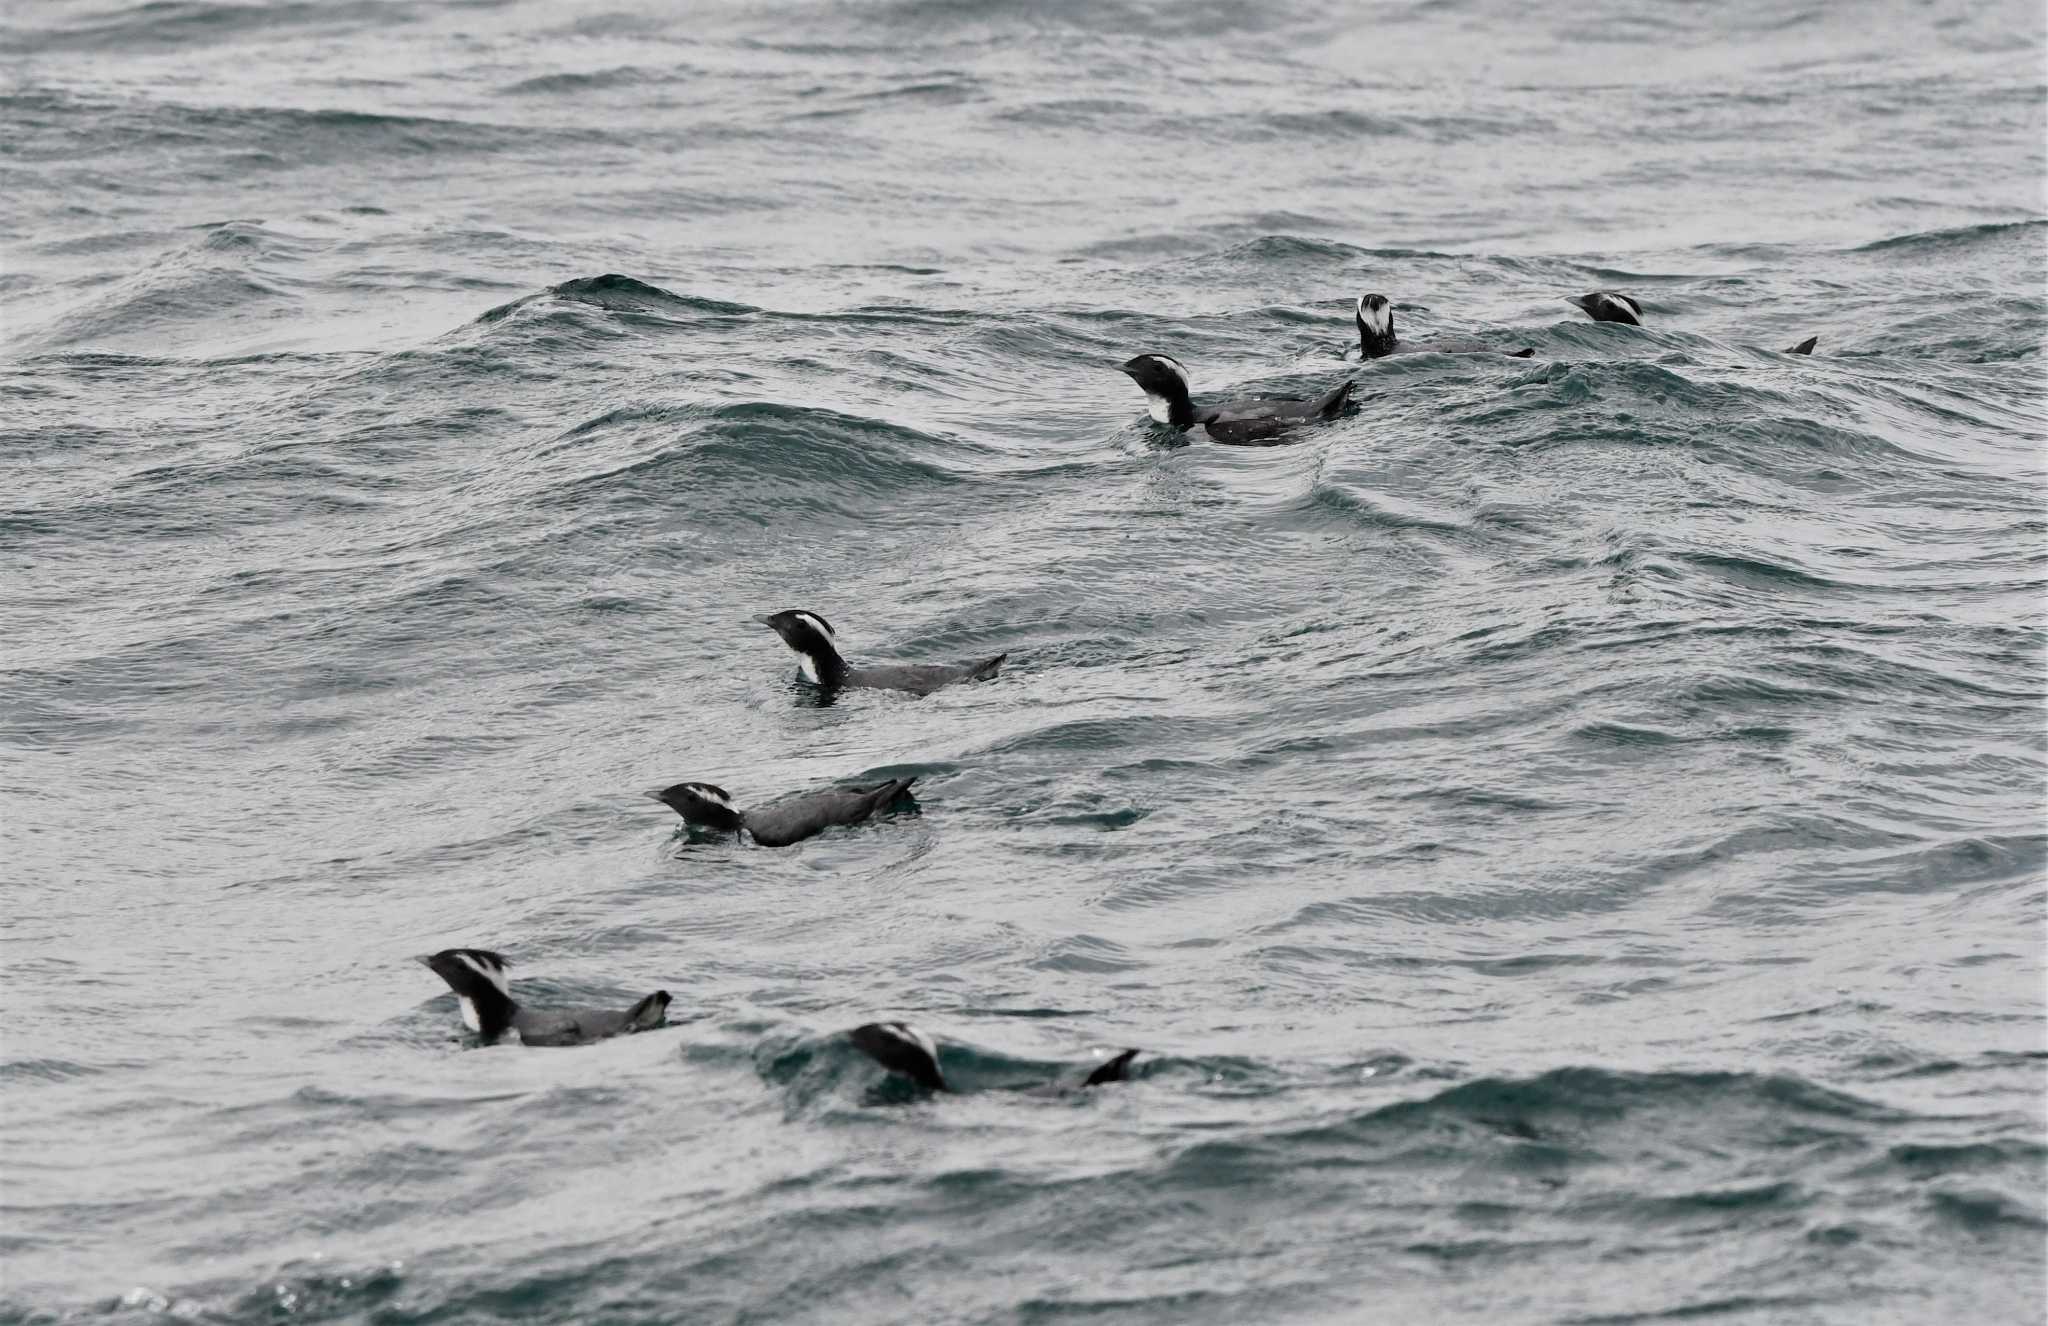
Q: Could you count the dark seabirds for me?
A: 7